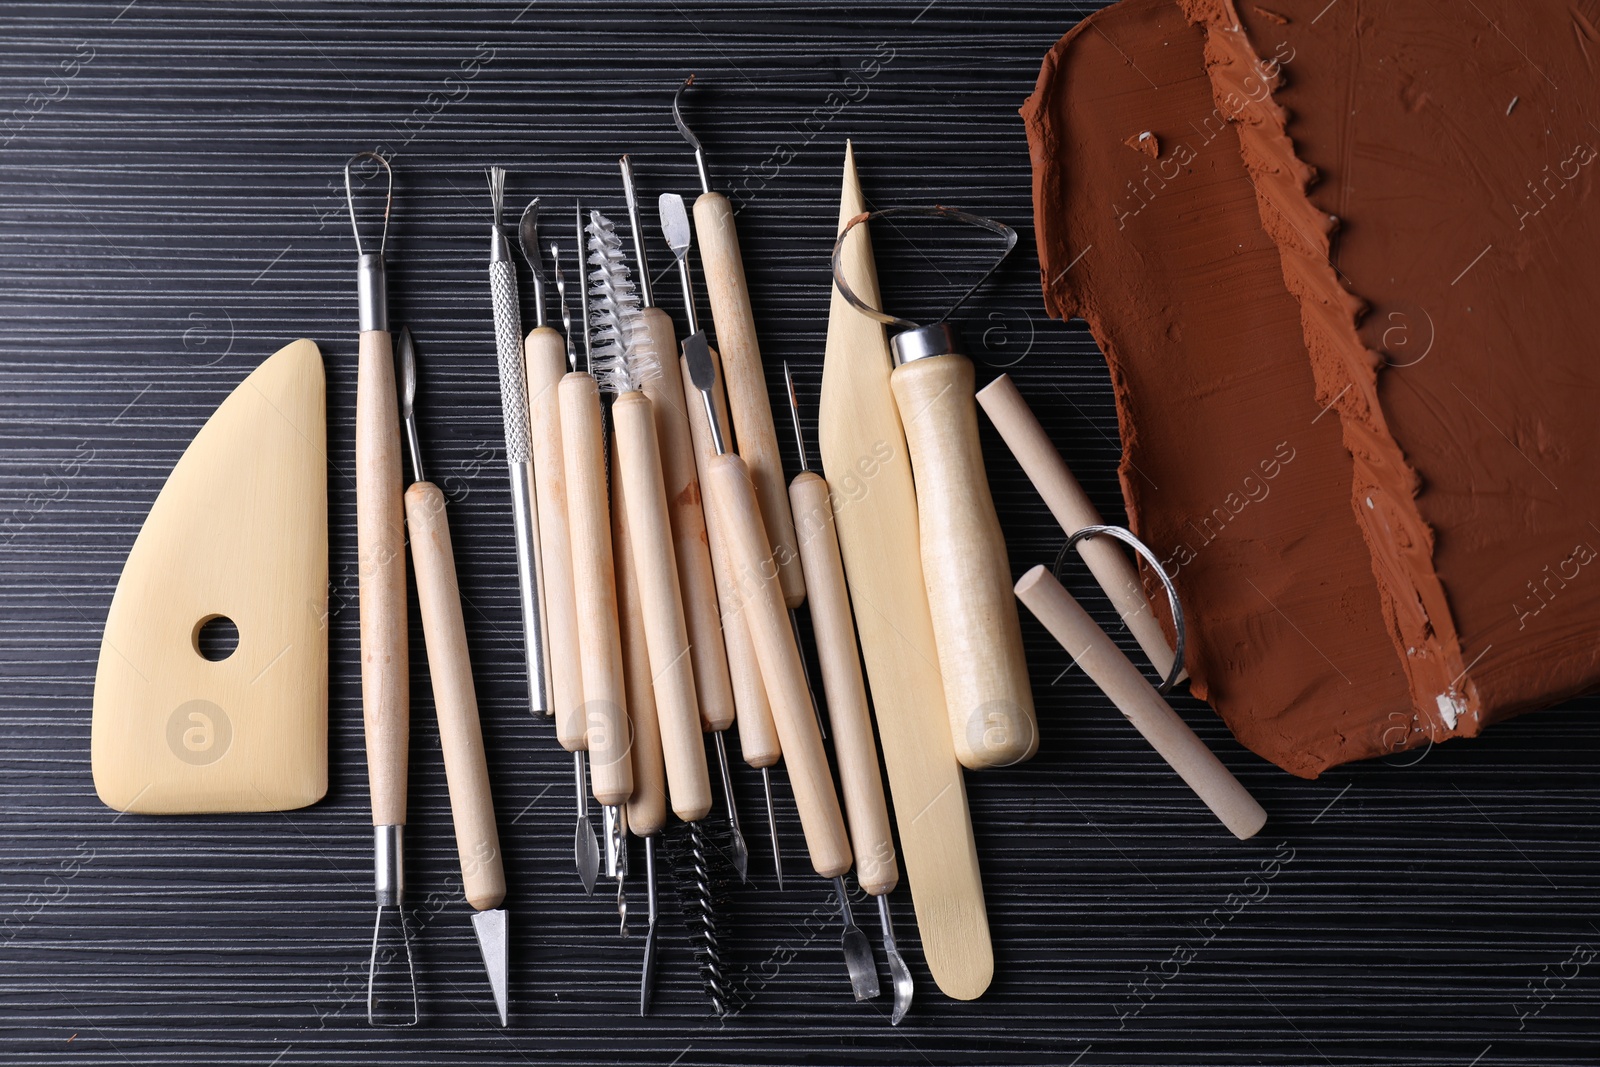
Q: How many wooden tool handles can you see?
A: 14